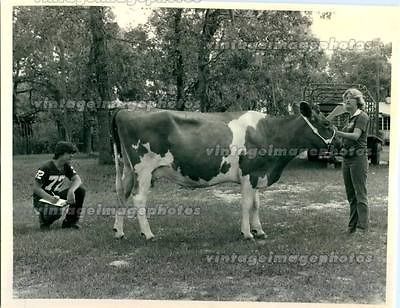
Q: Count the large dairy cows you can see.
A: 1